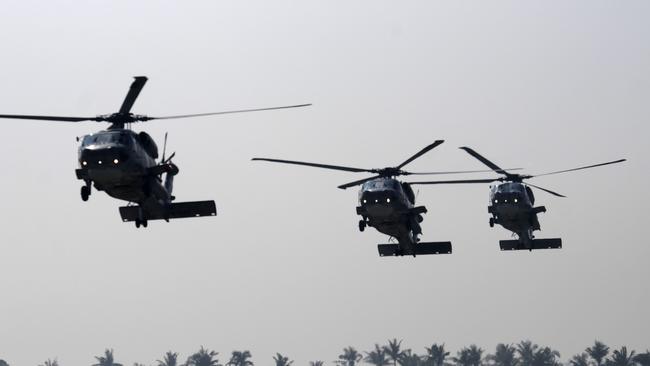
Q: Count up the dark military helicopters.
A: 3